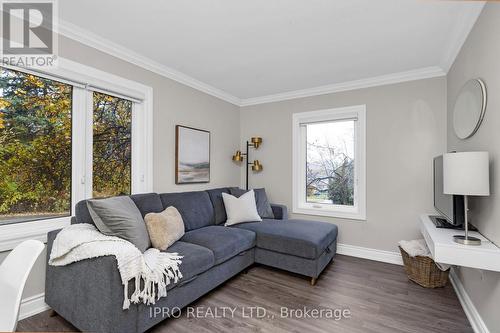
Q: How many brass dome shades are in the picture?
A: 3